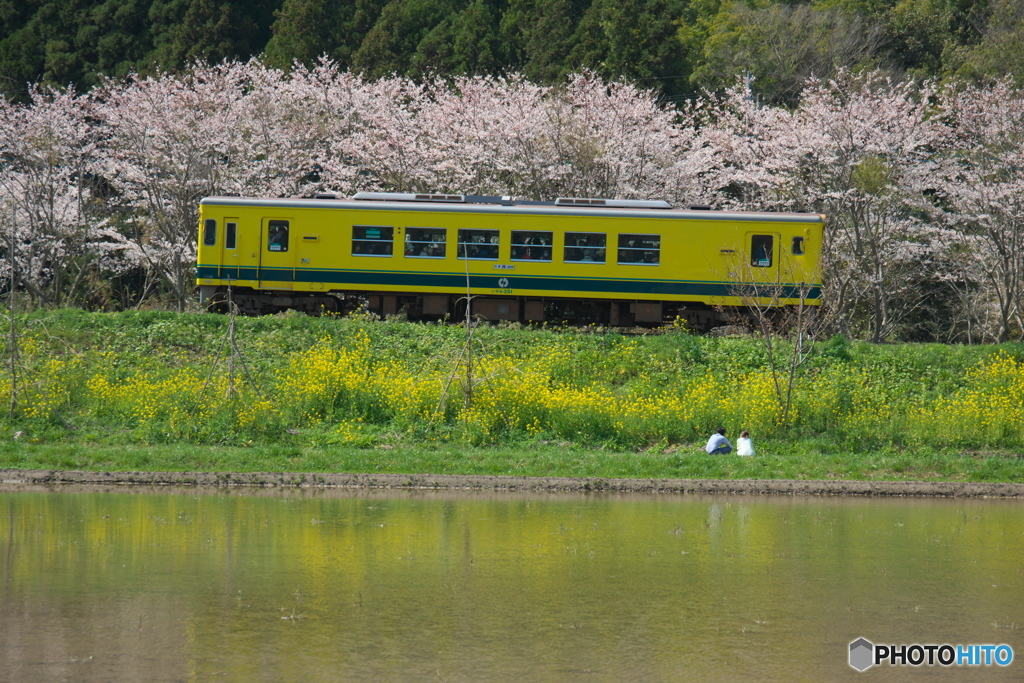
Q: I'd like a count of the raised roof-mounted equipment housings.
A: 2